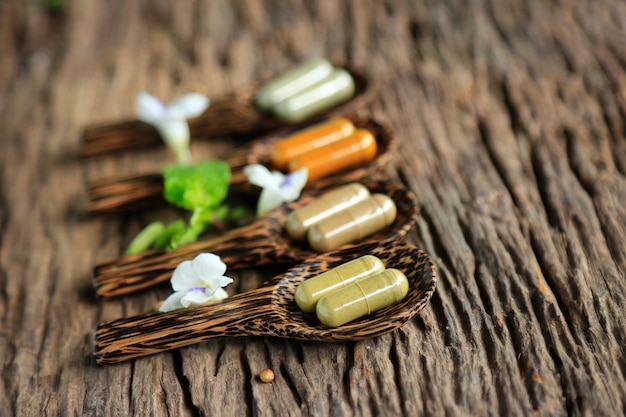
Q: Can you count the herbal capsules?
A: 8